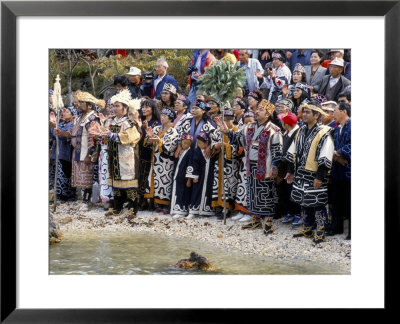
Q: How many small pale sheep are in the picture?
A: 0